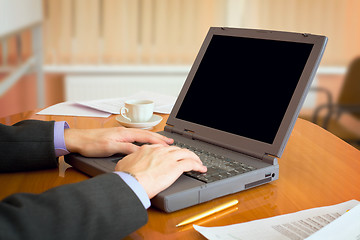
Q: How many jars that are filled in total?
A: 0